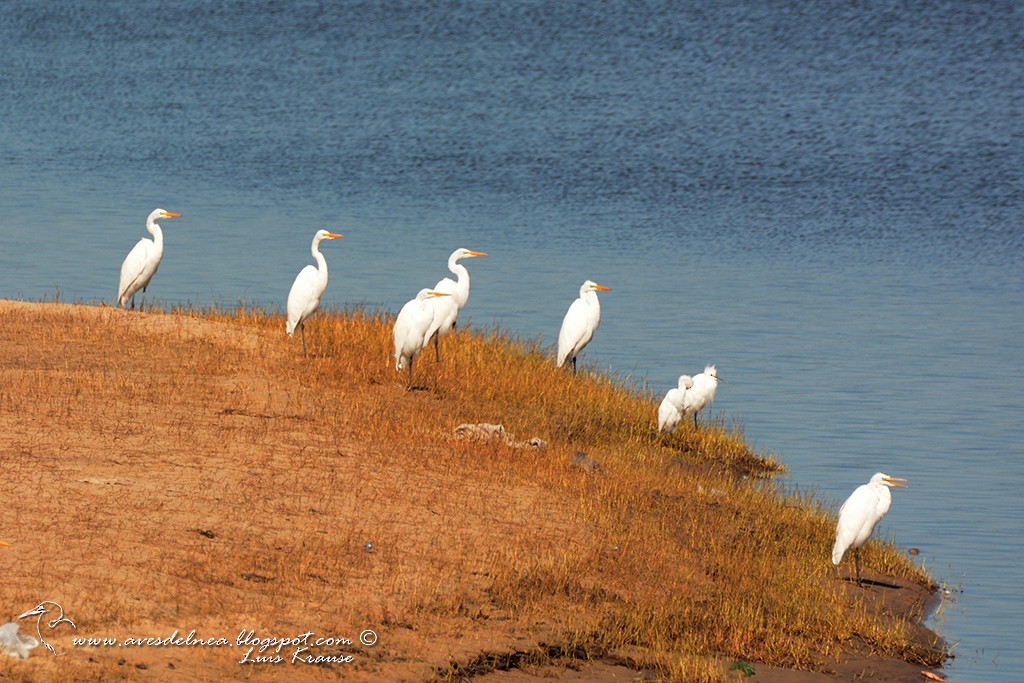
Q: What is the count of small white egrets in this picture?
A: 2